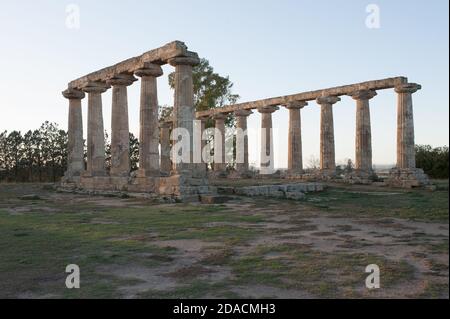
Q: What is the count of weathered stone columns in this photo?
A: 14